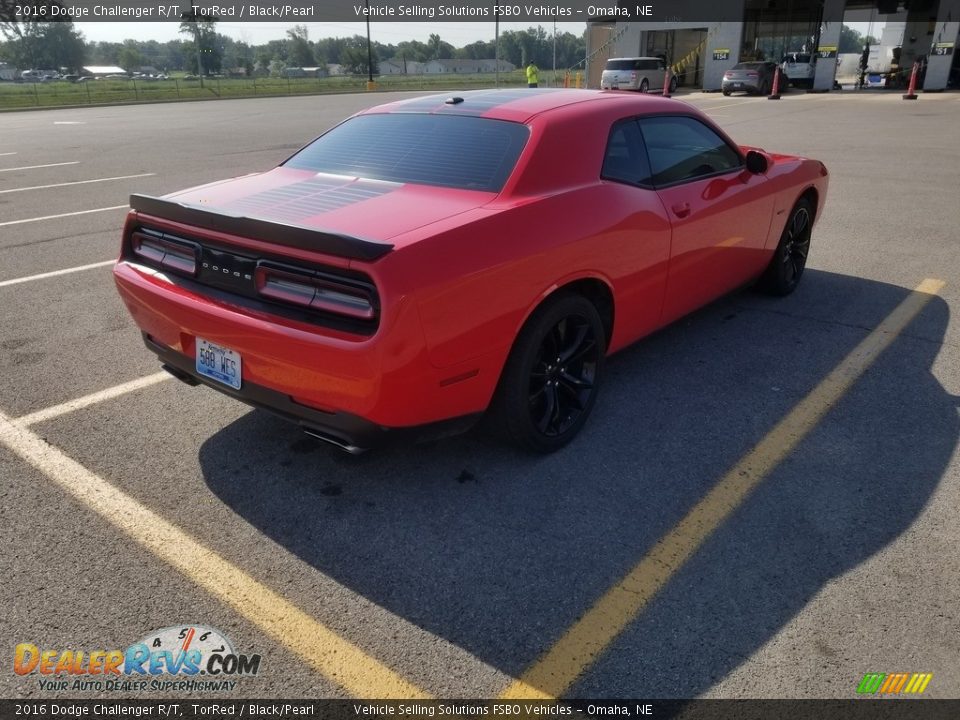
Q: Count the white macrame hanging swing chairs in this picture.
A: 0